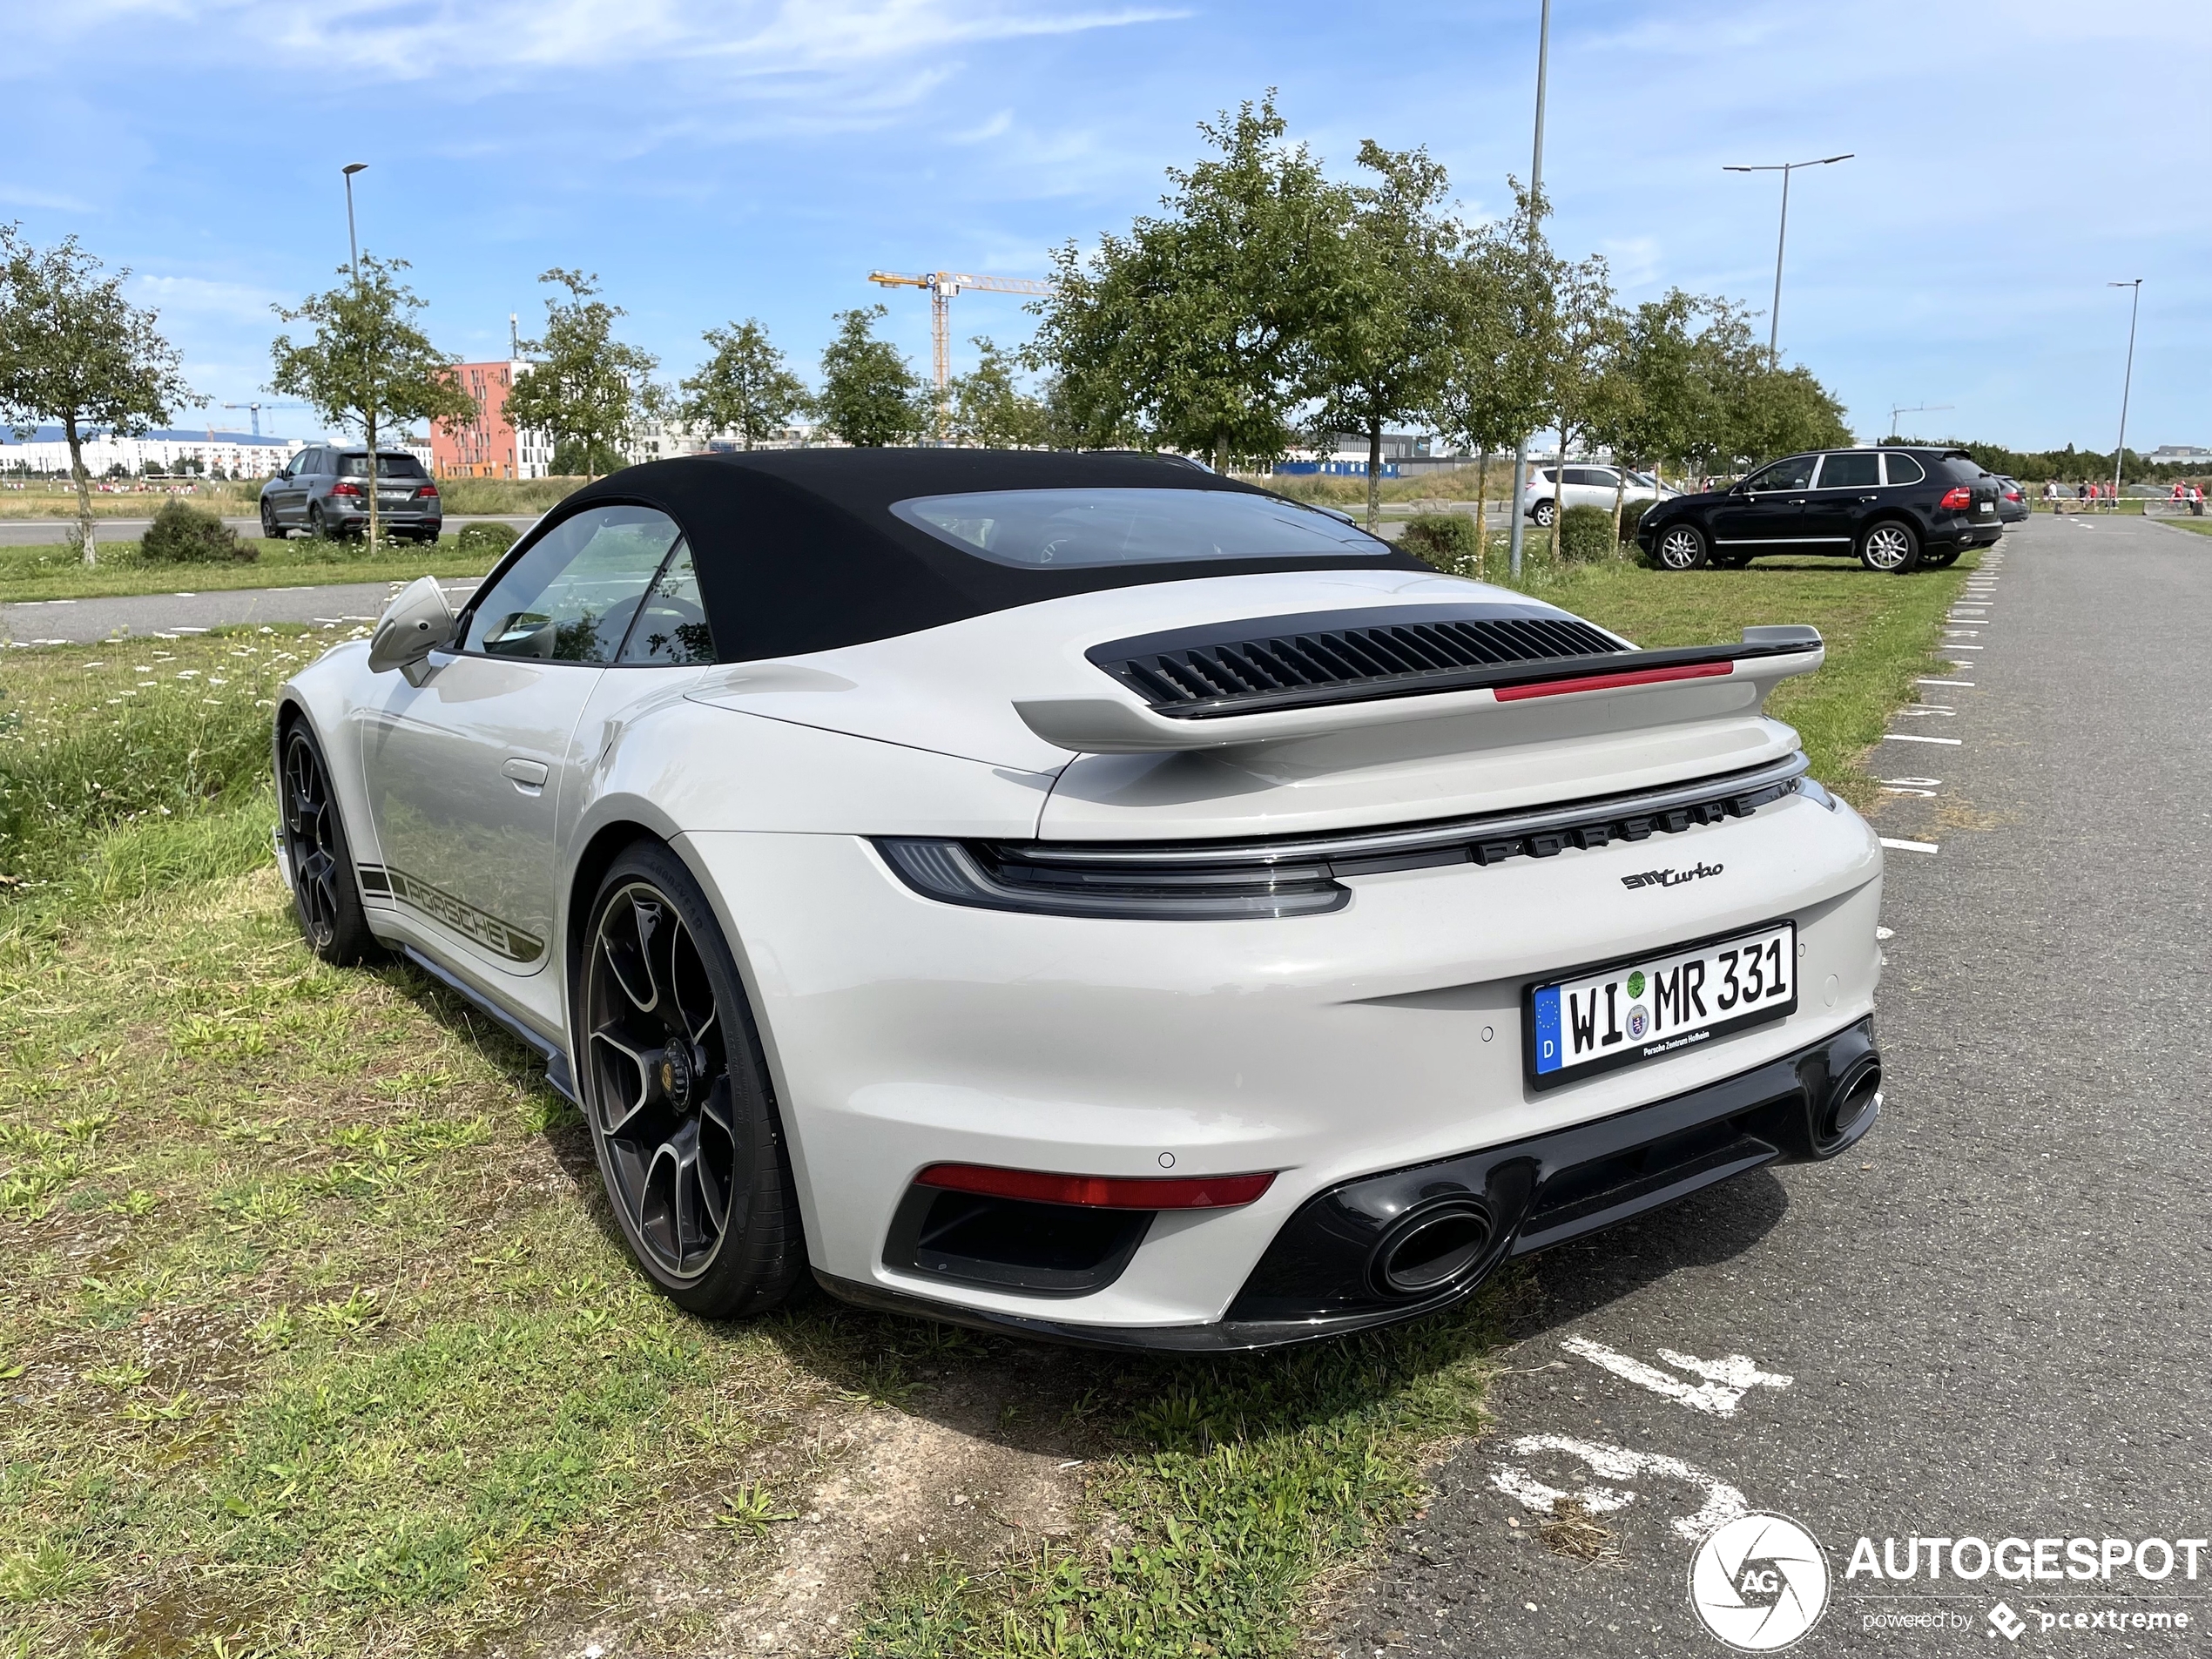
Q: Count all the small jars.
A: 0